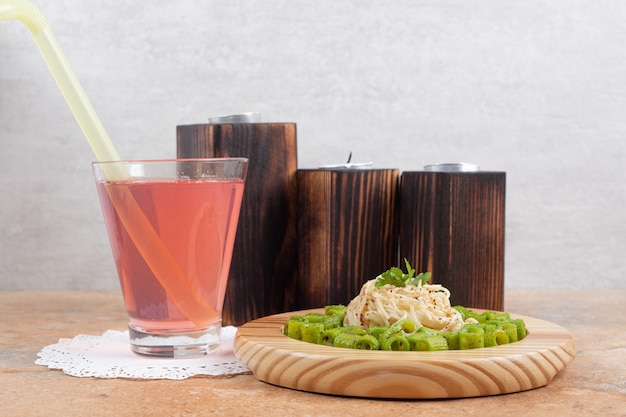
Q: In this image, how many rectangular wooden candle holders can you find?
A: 3